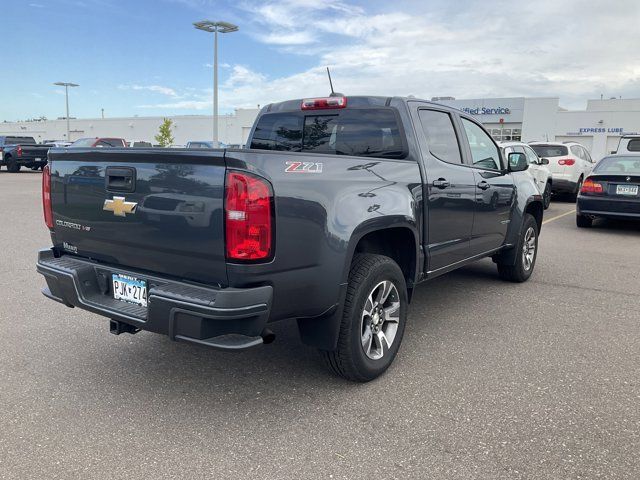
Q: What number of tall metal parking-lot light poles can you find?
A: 2